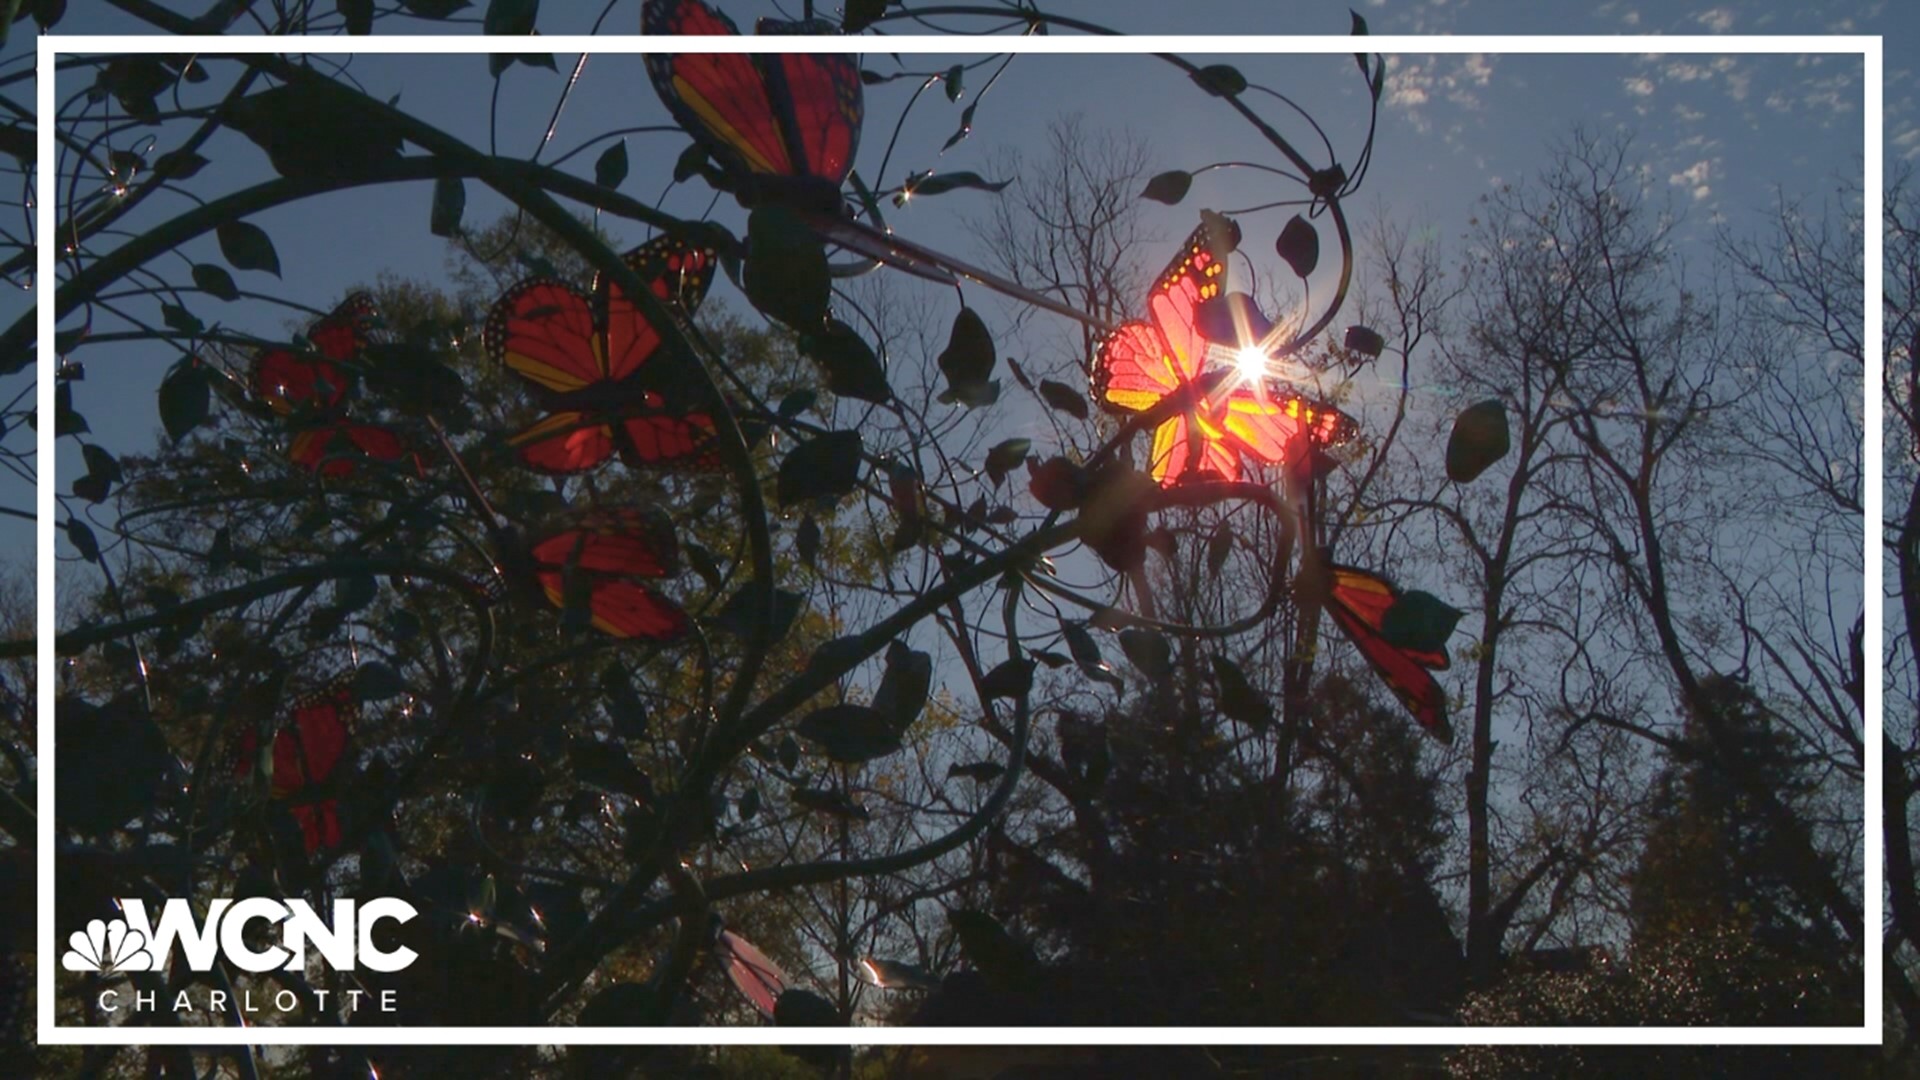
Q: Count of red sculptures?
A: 8